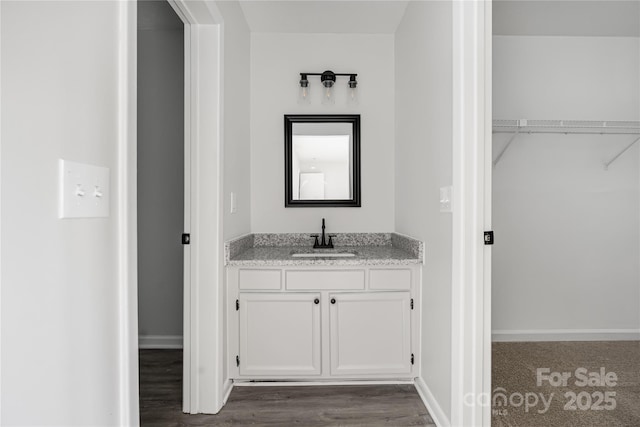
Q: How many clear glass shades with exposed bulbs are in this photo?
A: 3